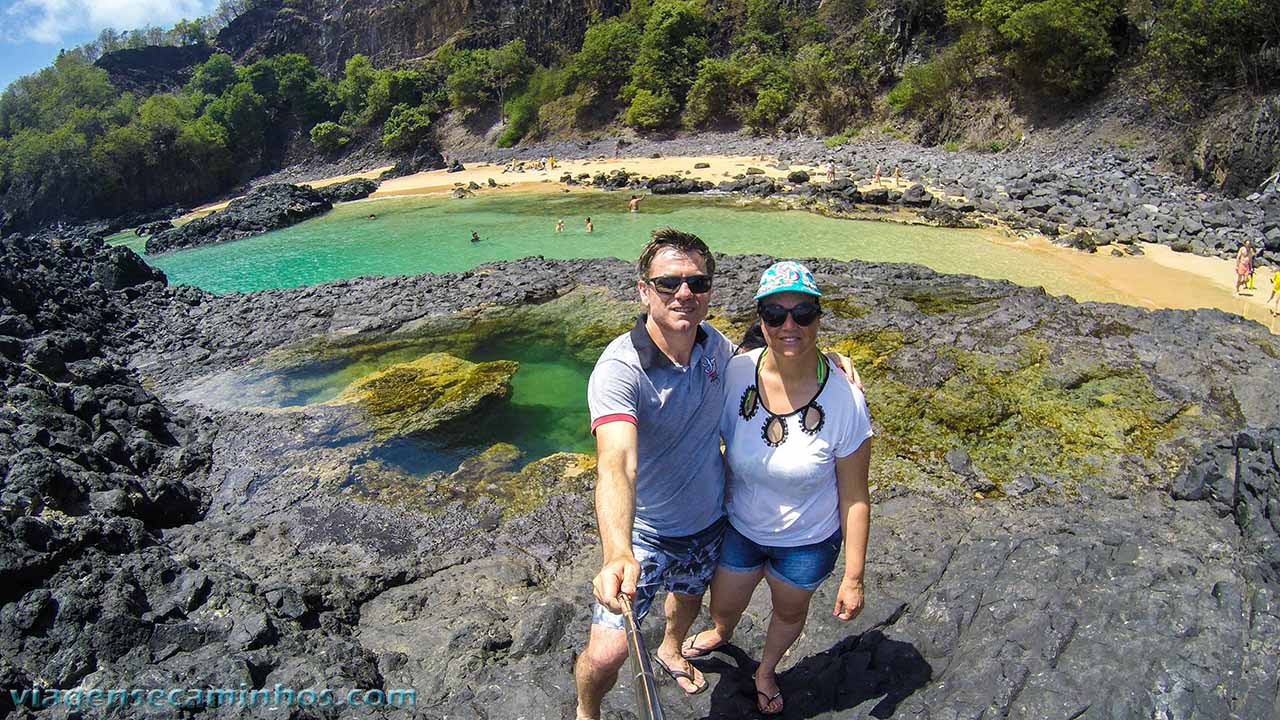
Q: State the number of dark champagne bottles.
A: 0